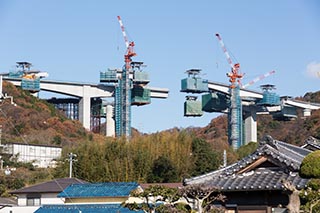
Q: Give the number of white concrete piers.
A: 3